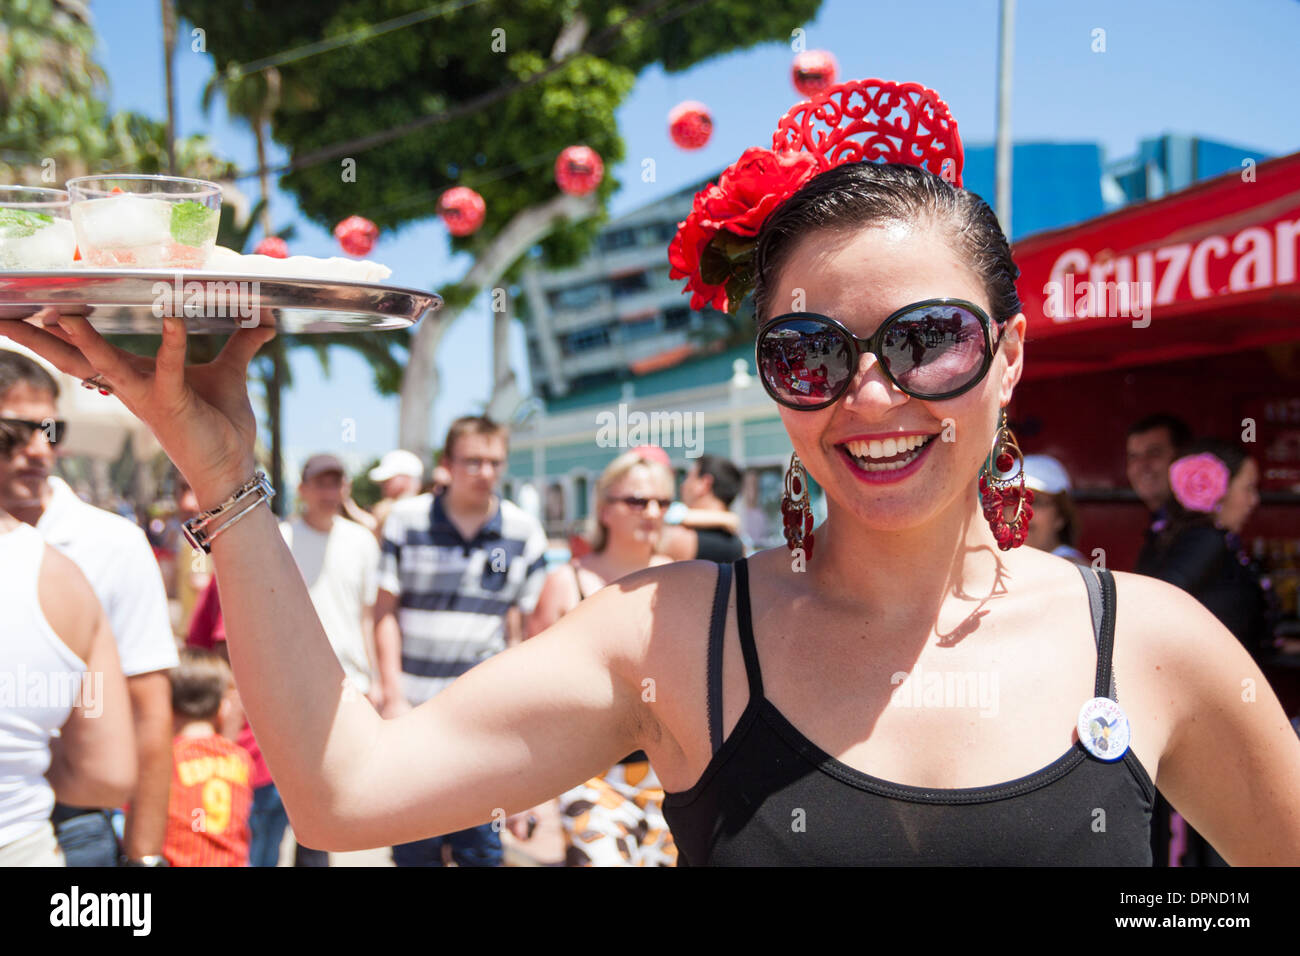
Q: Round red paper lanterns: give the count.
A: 6